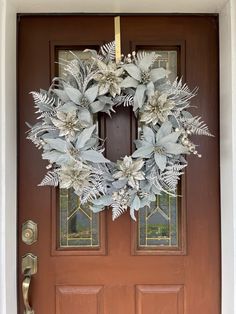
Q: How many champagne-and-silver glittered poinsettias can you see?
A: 5